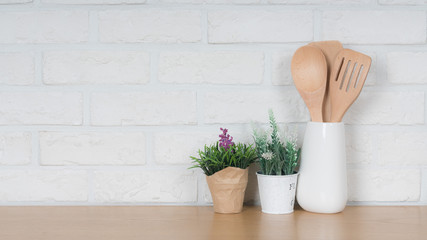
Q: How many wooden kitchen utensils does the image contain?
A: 3